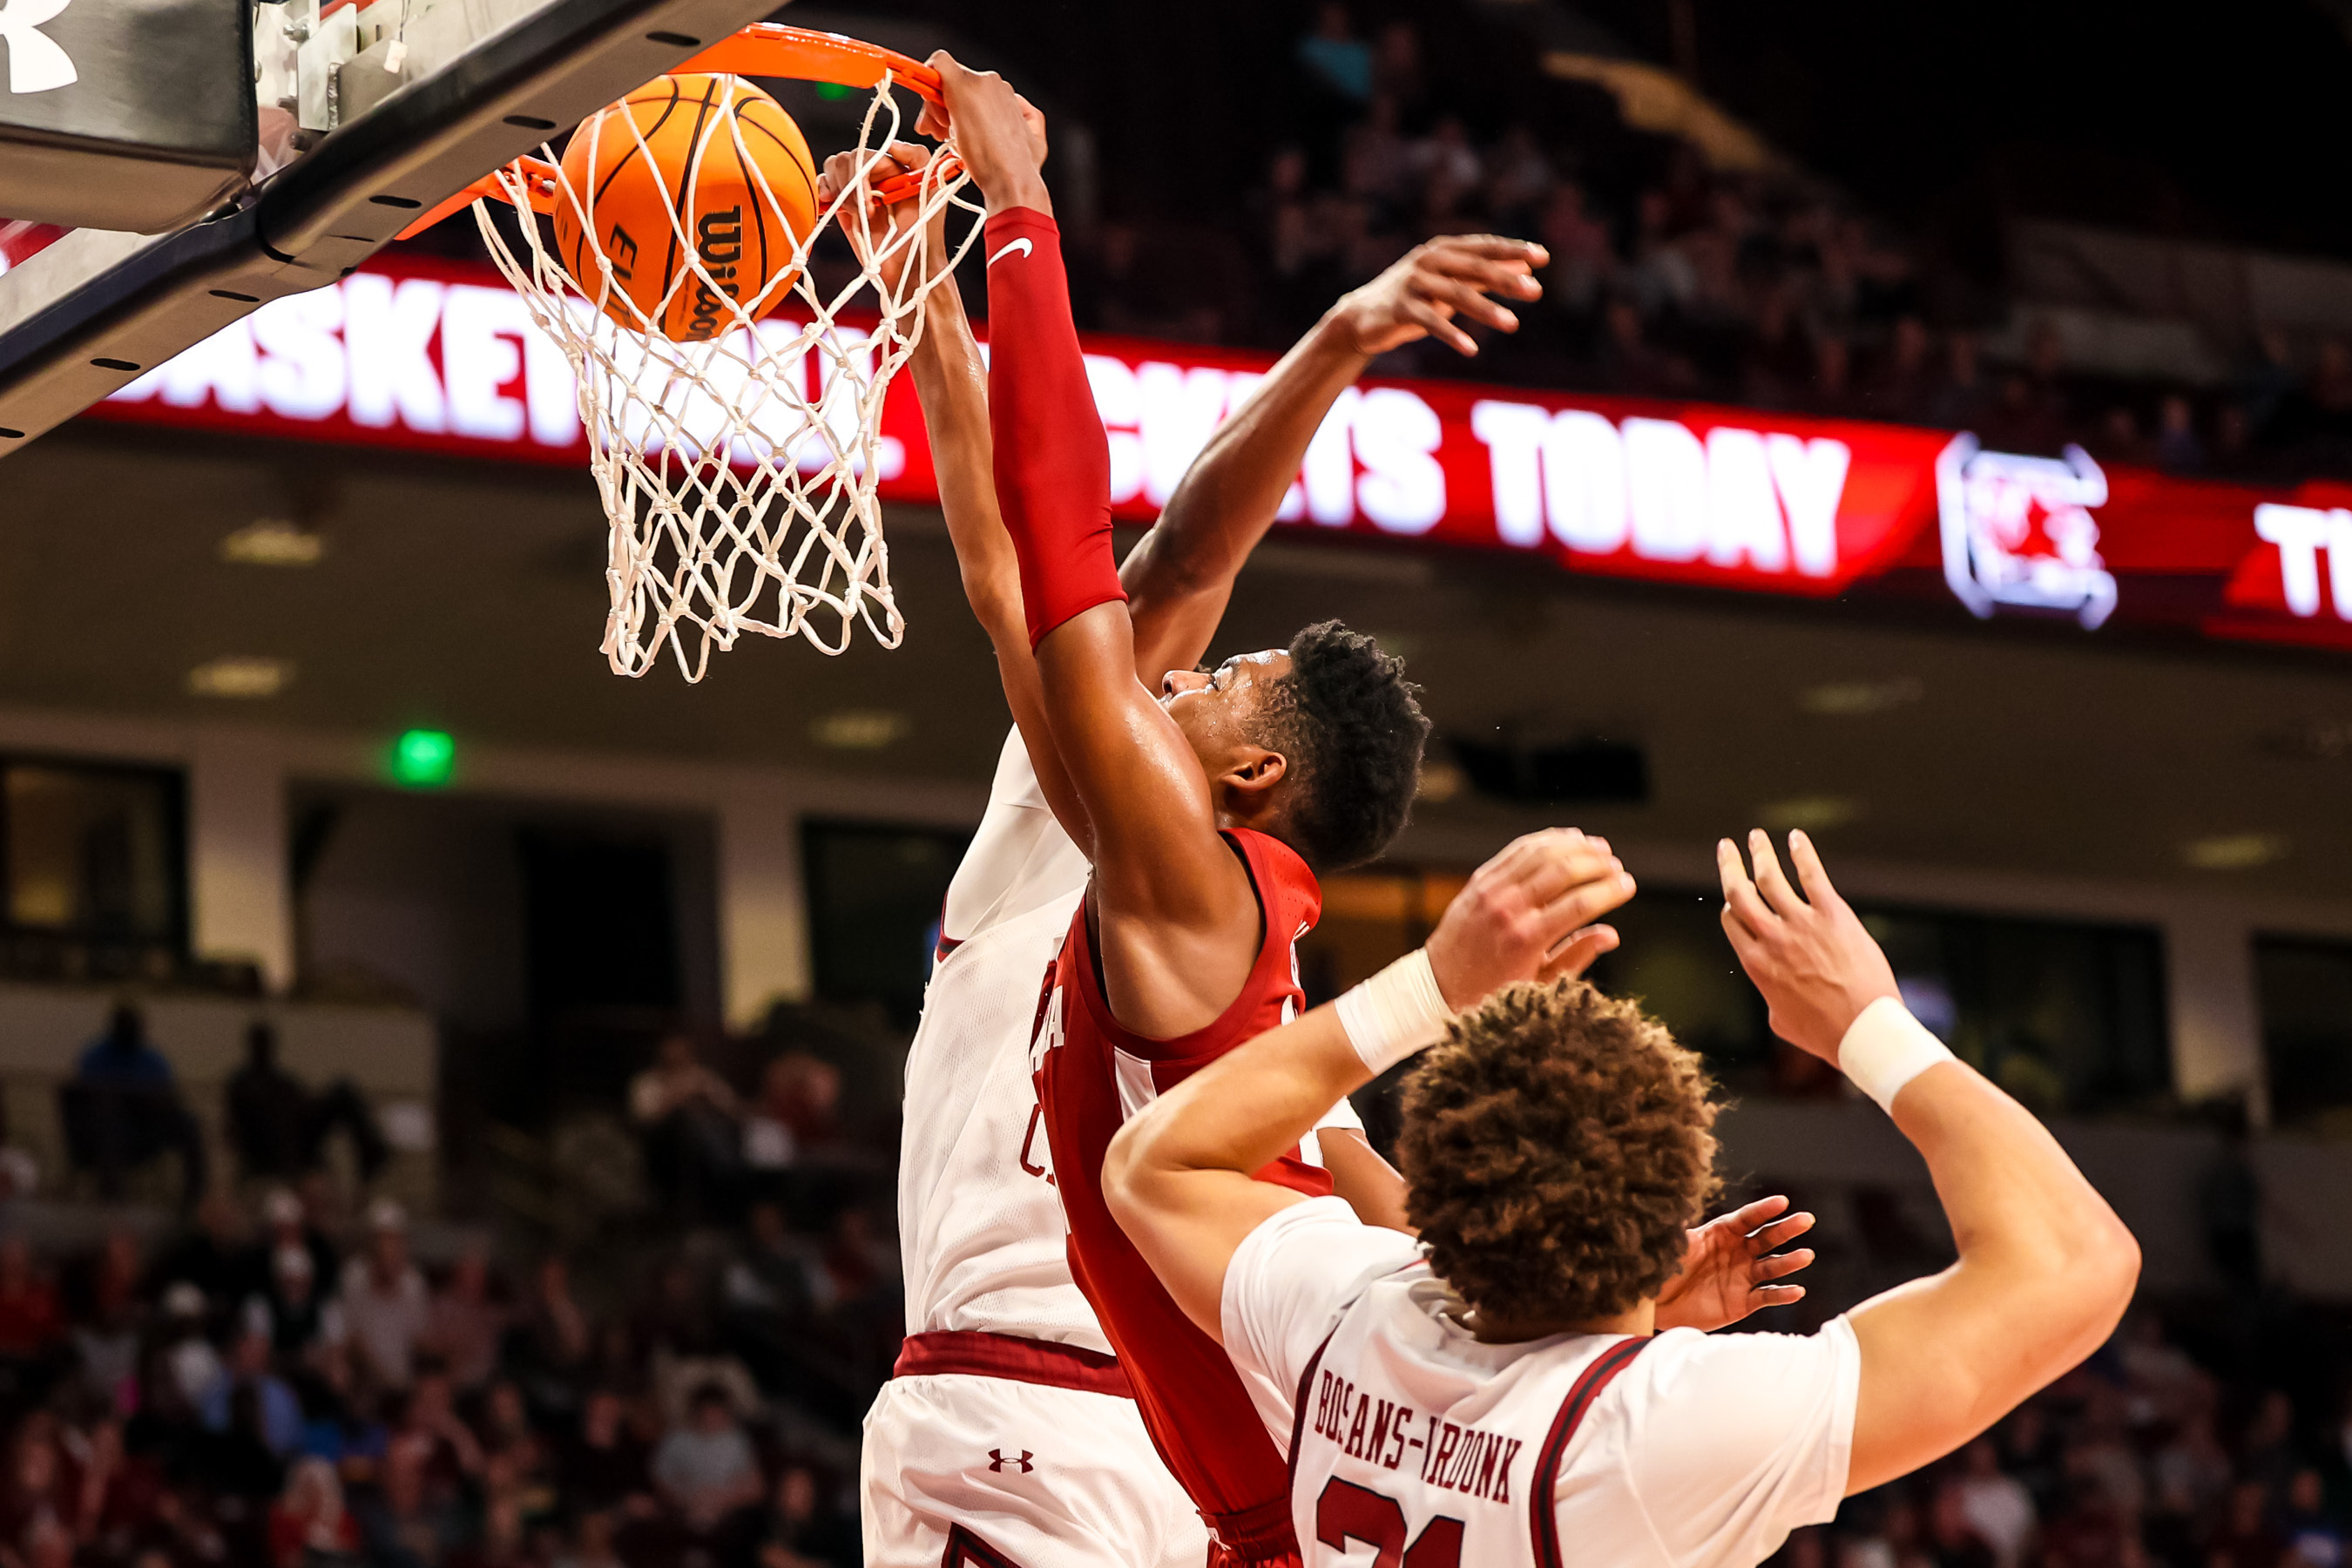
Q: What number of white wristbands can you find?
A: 2